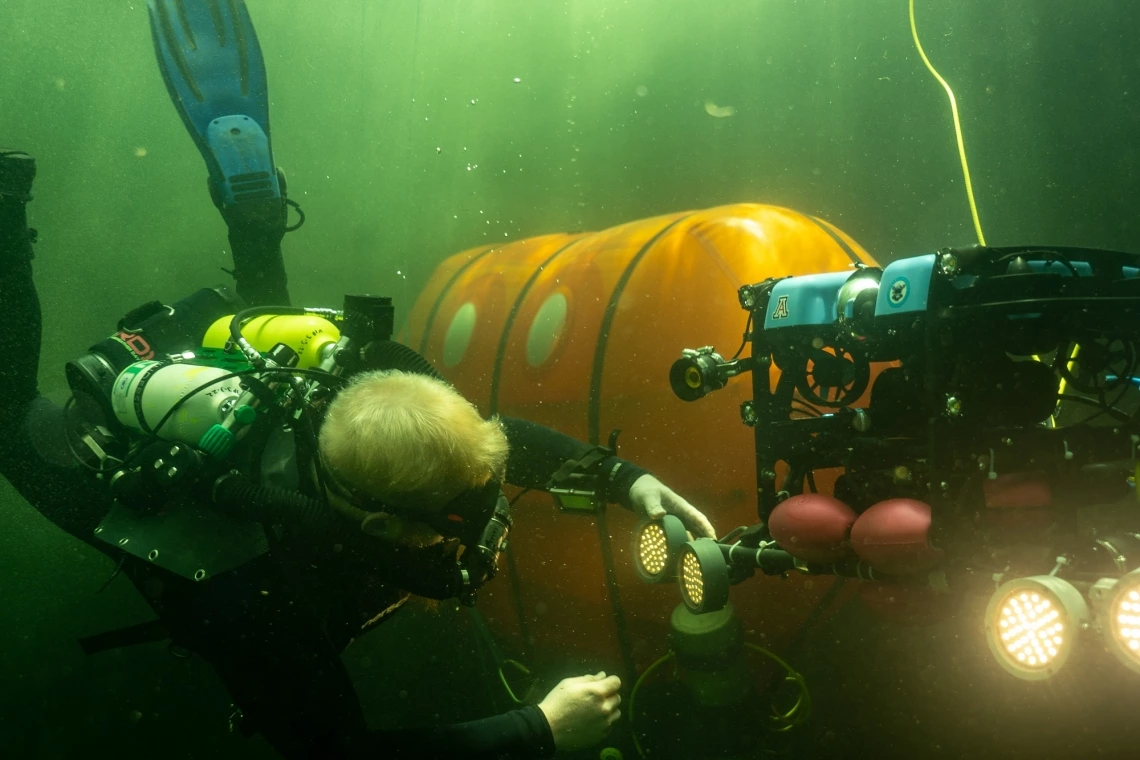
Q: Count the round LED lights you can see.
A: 4